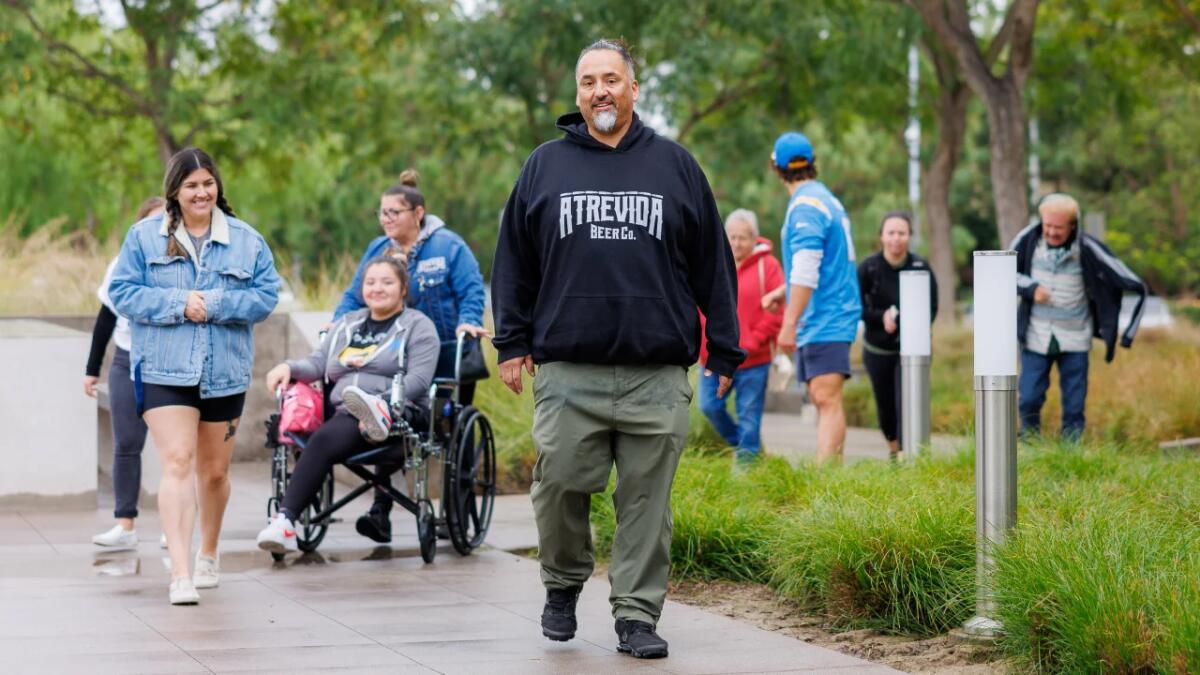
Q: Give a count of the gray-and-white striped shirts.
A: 1